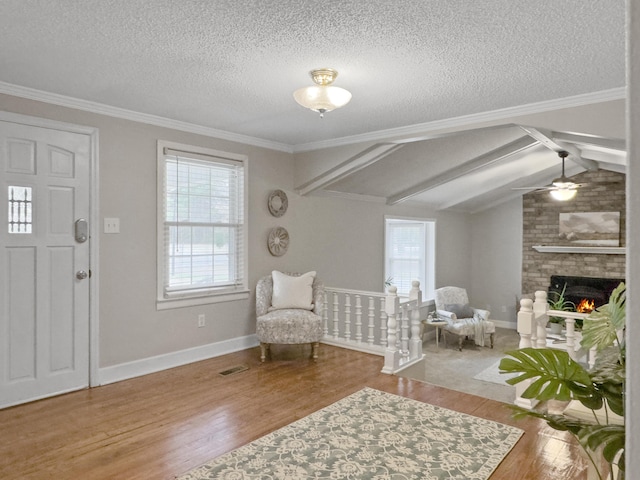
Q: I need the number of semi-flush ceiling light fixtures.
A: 1